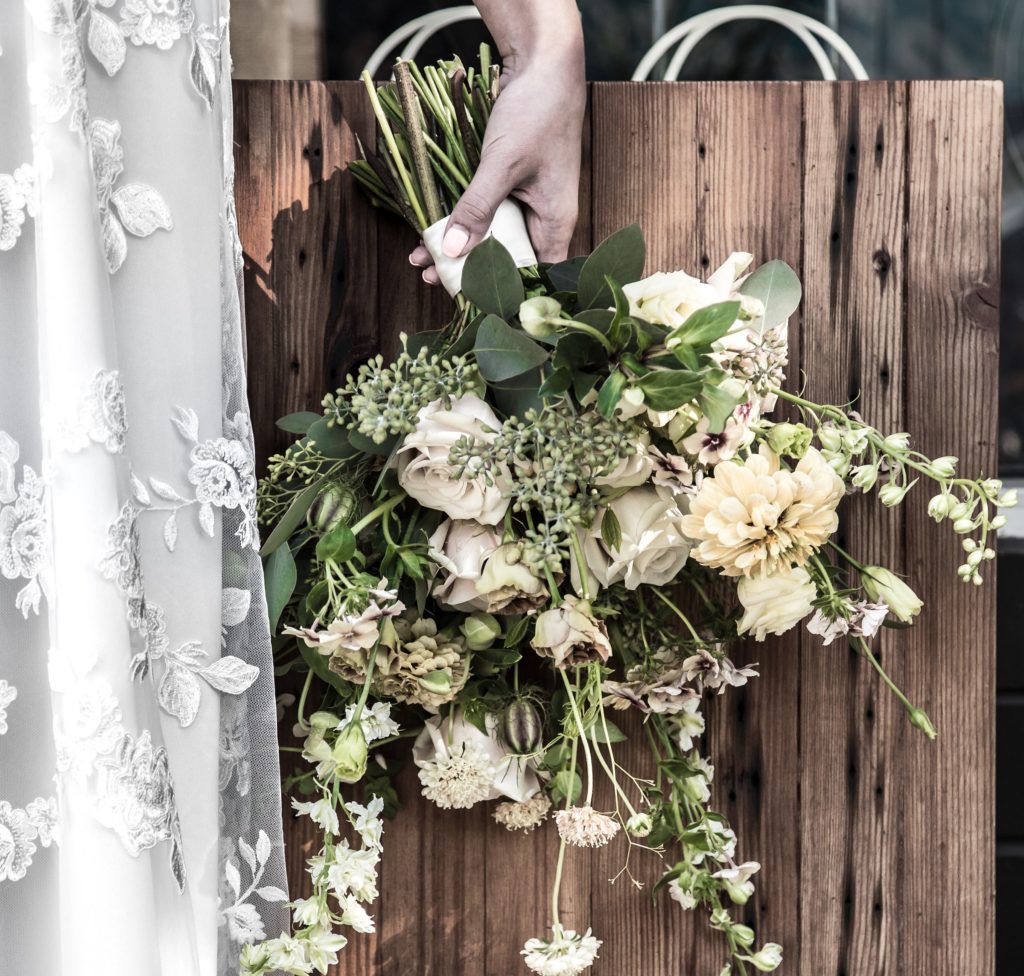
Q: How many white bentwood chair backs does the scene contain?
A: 2